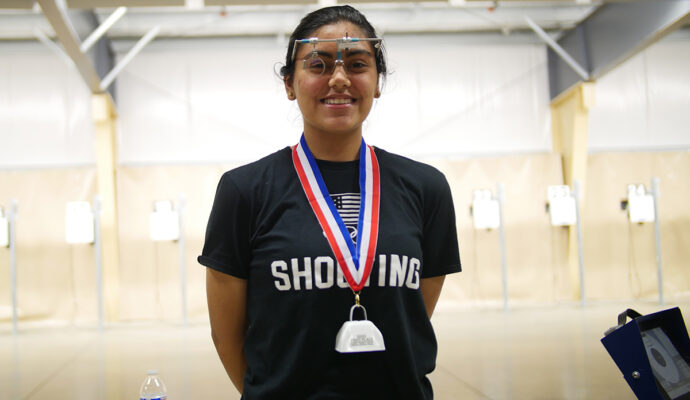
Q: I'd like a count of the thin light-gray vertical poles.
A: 6